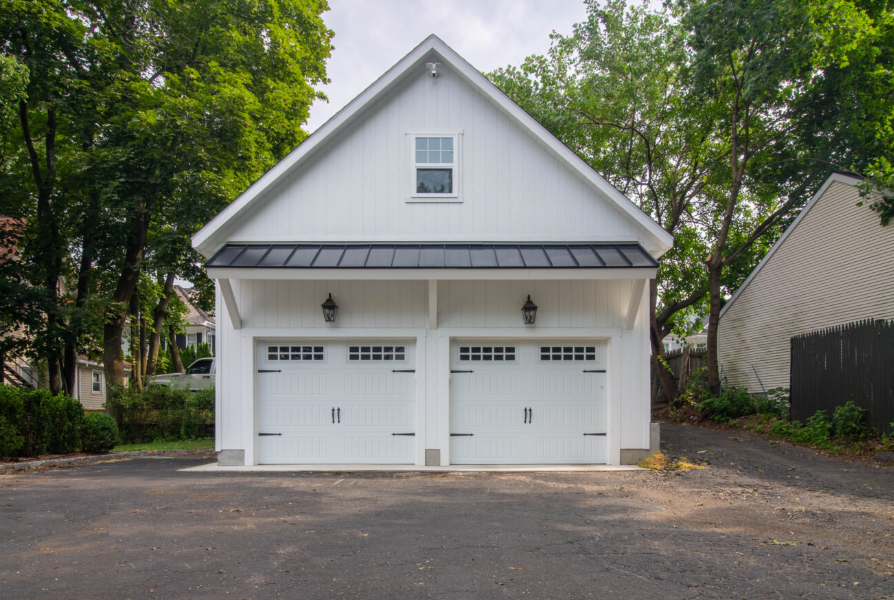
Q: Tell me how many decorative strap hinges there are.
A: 8